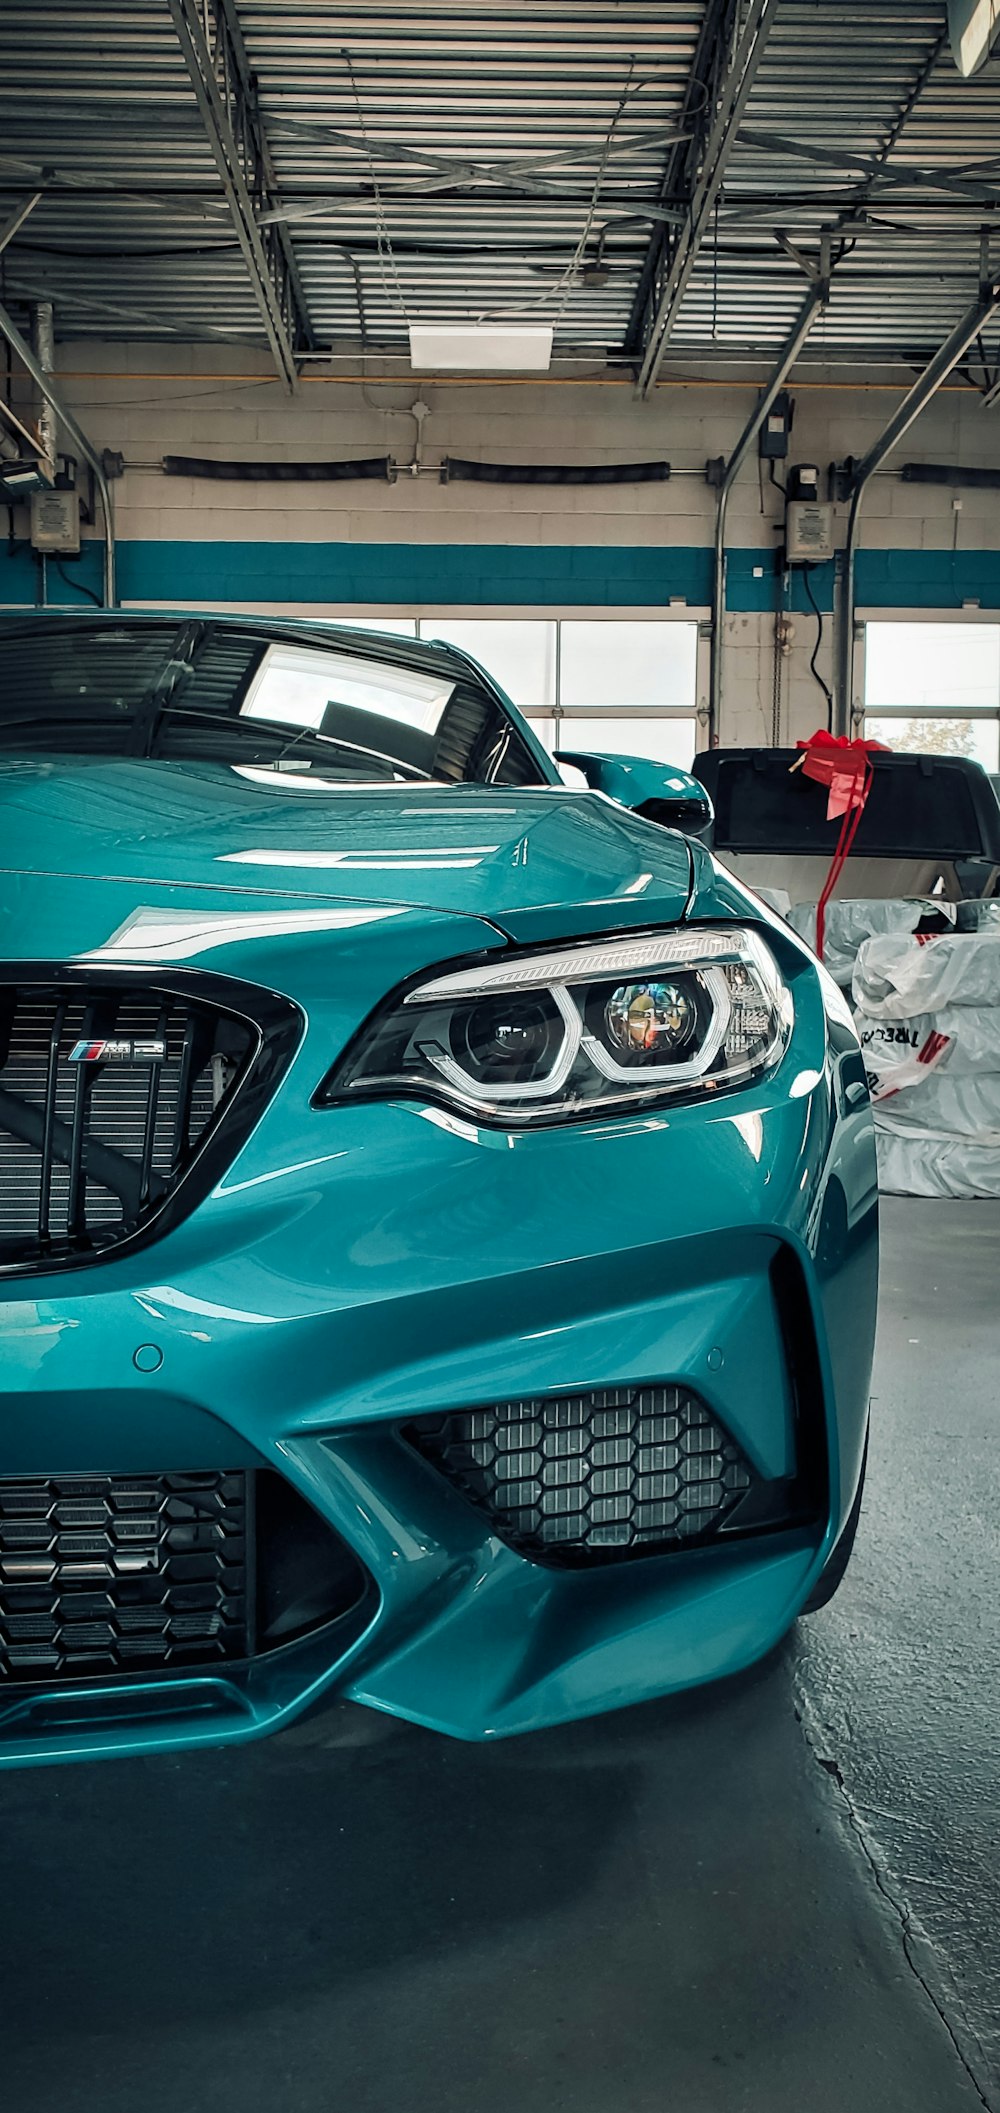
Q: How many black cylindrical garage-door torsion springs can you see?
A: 3